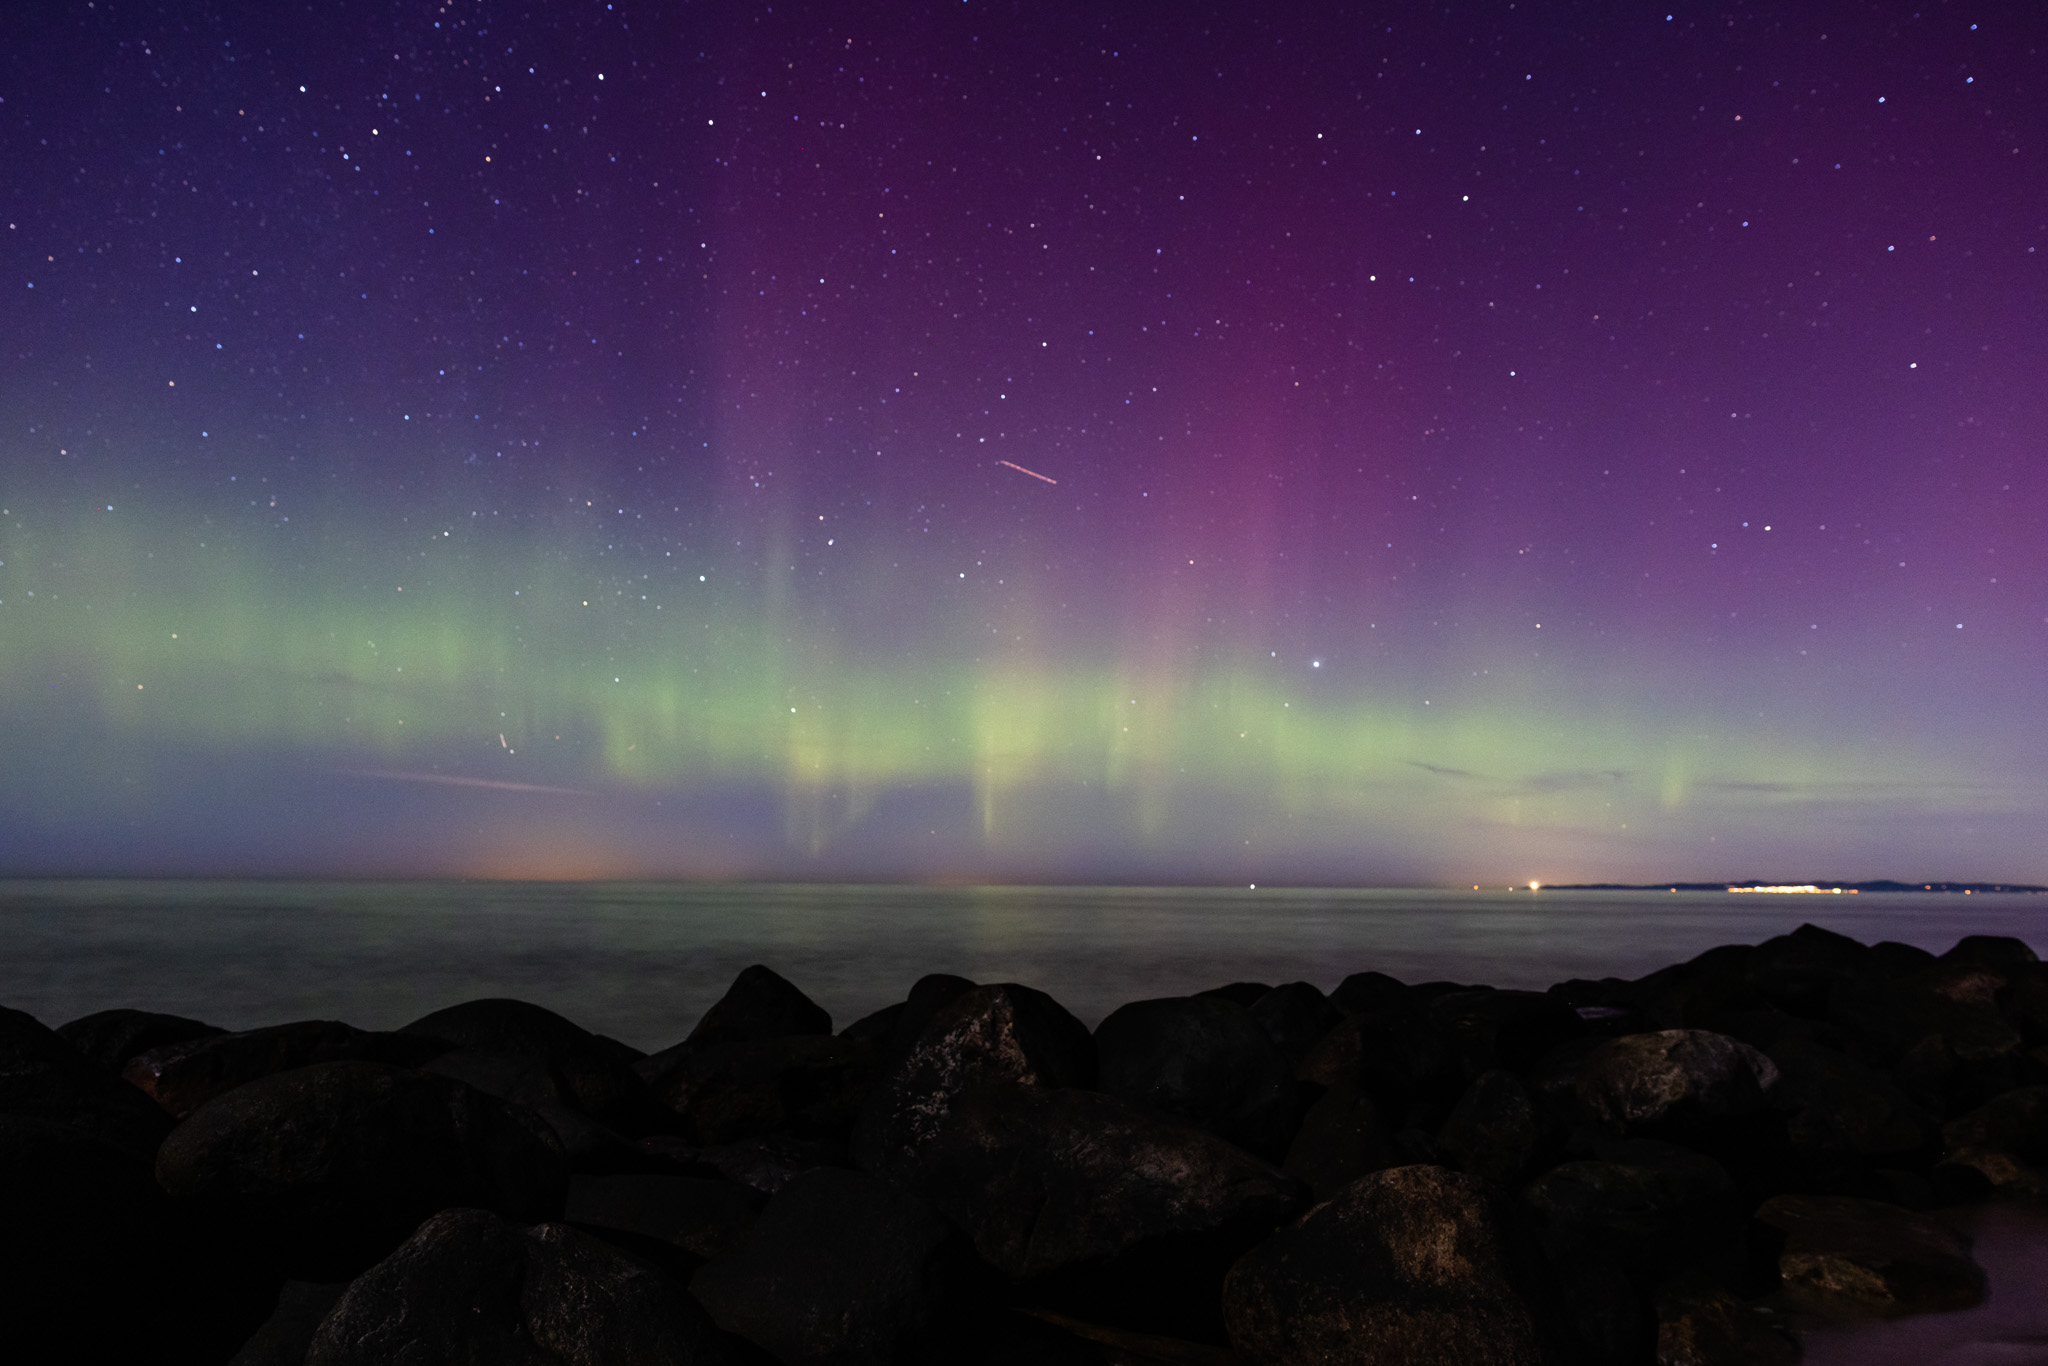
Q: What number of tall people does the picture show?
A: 0